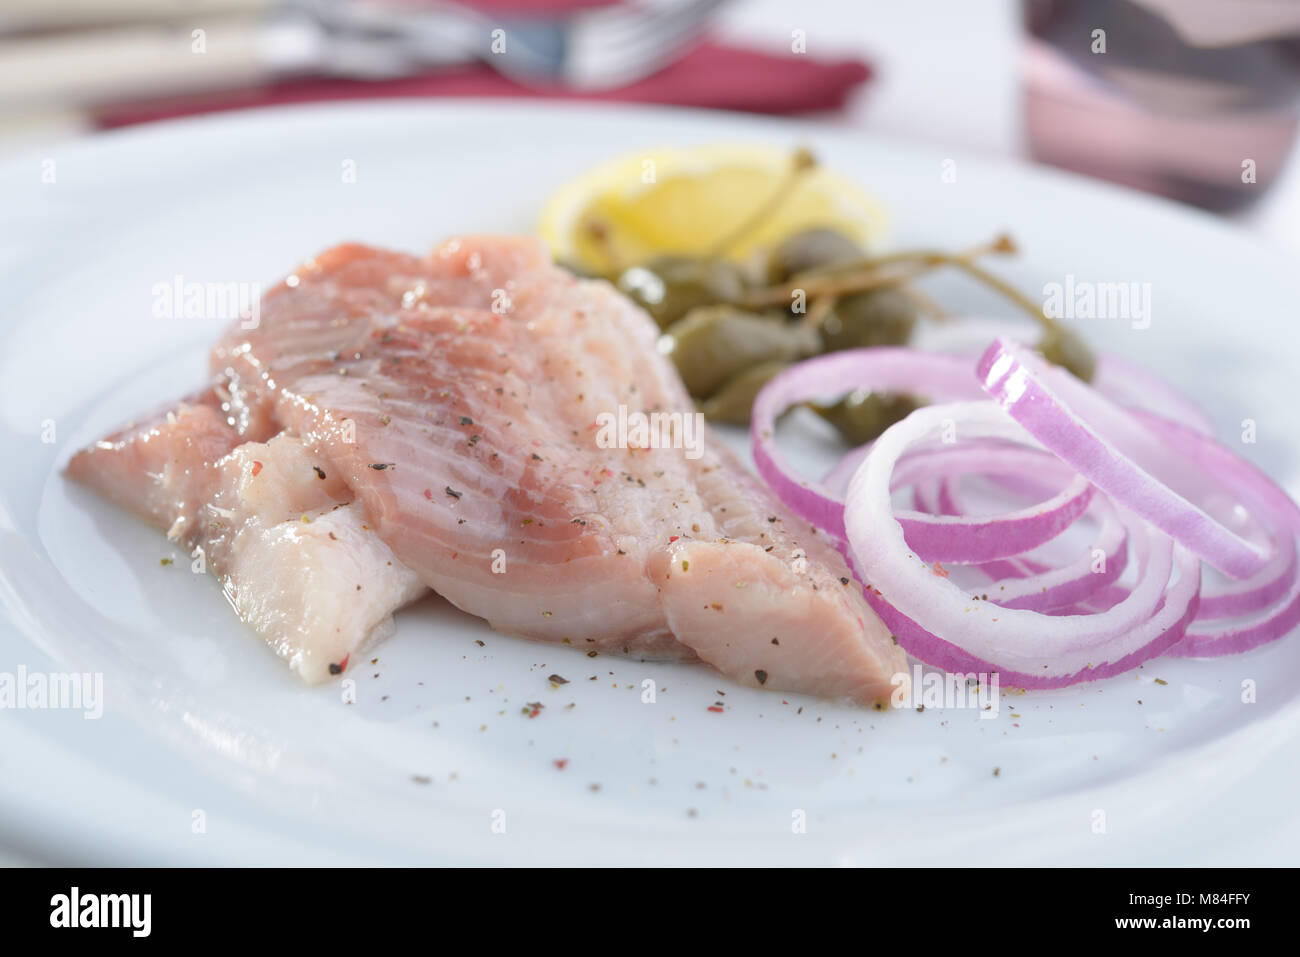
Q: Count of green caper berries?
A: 7